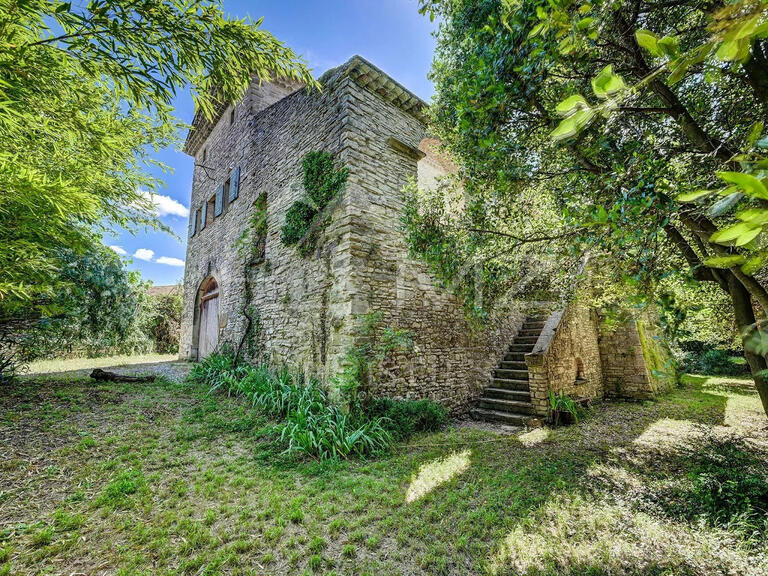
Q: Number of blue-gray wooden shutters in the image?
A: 4